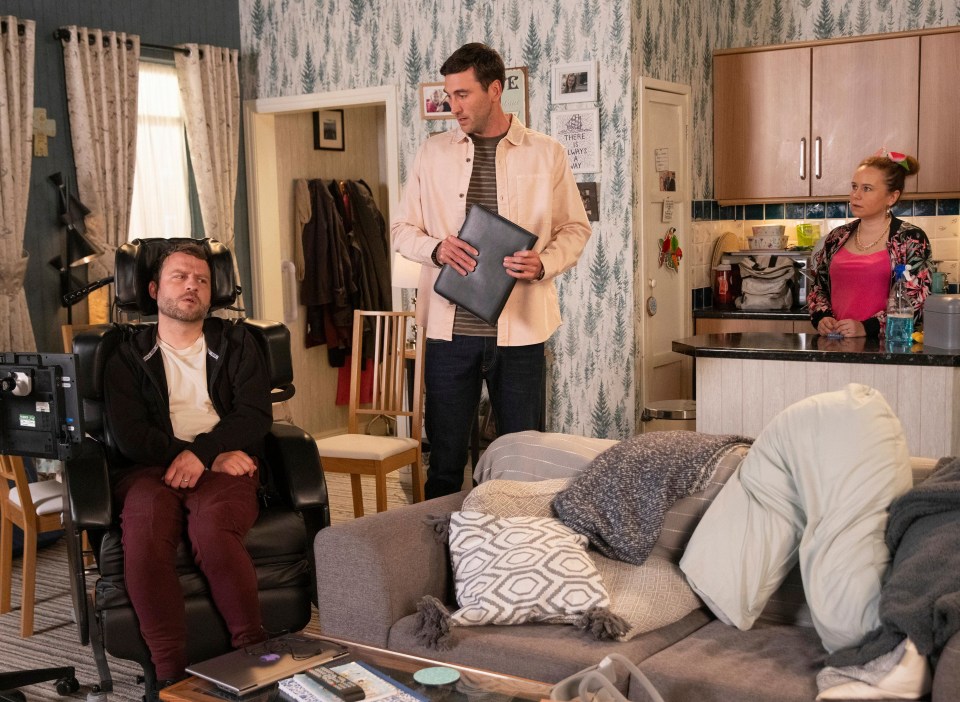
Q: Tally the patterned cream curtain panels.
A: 3